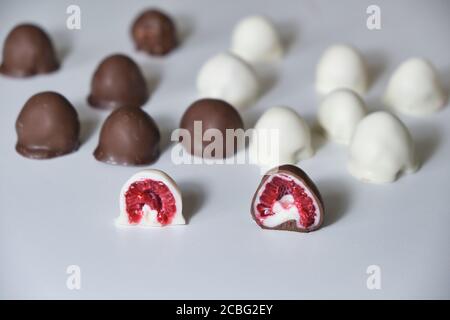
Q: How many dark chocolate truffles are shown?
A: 7